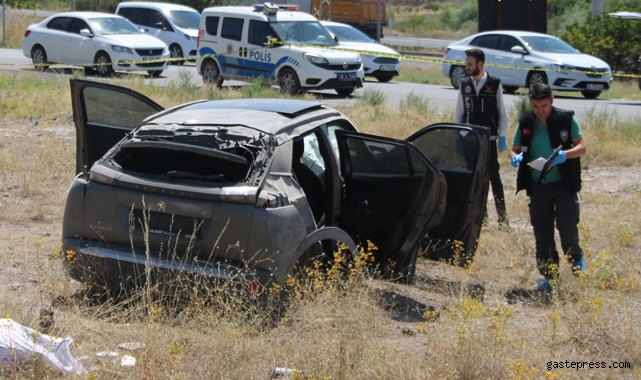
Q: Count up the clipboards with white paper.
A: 1